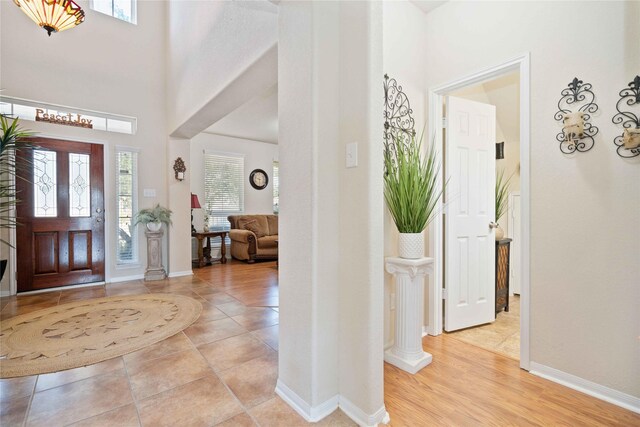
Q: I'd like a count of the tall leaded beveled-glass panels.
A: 2